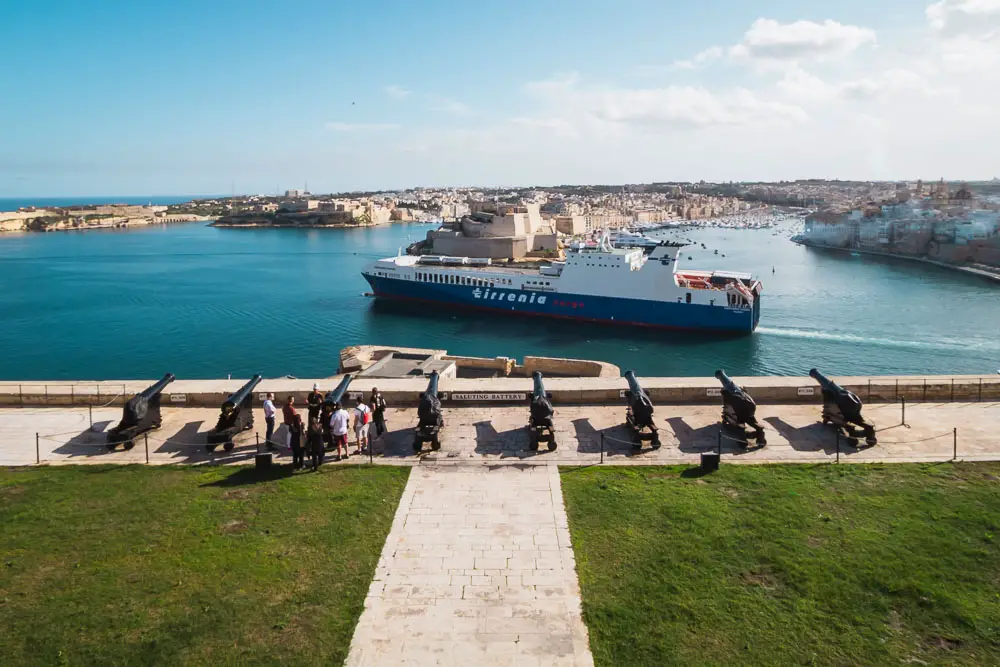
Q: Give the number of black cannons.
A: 8